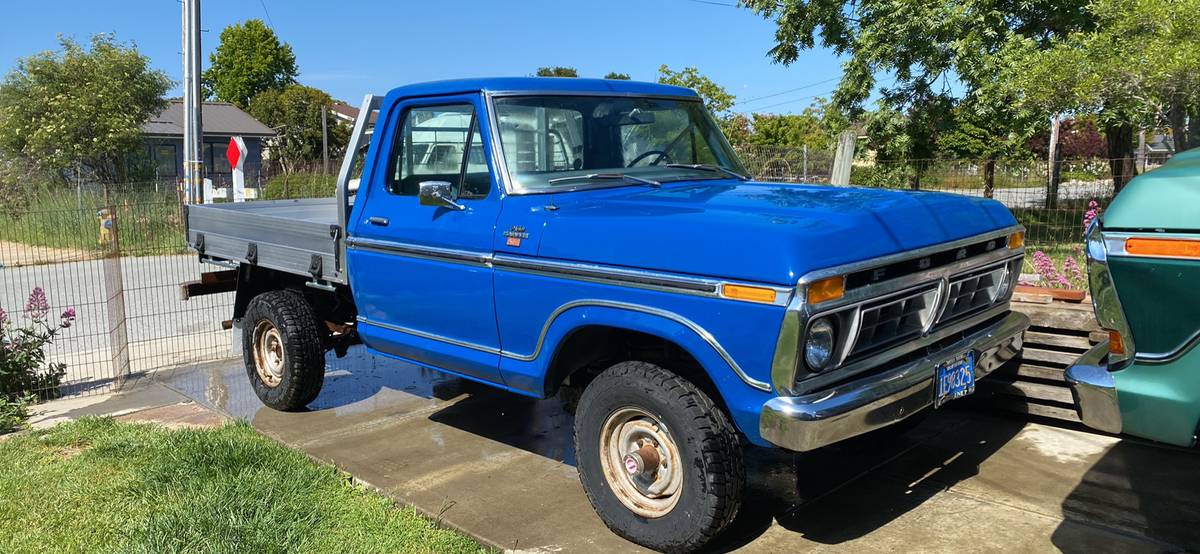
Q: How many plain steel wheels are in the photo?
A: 2